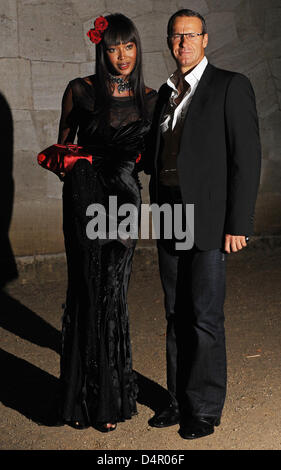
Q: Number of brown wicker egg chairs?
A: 0